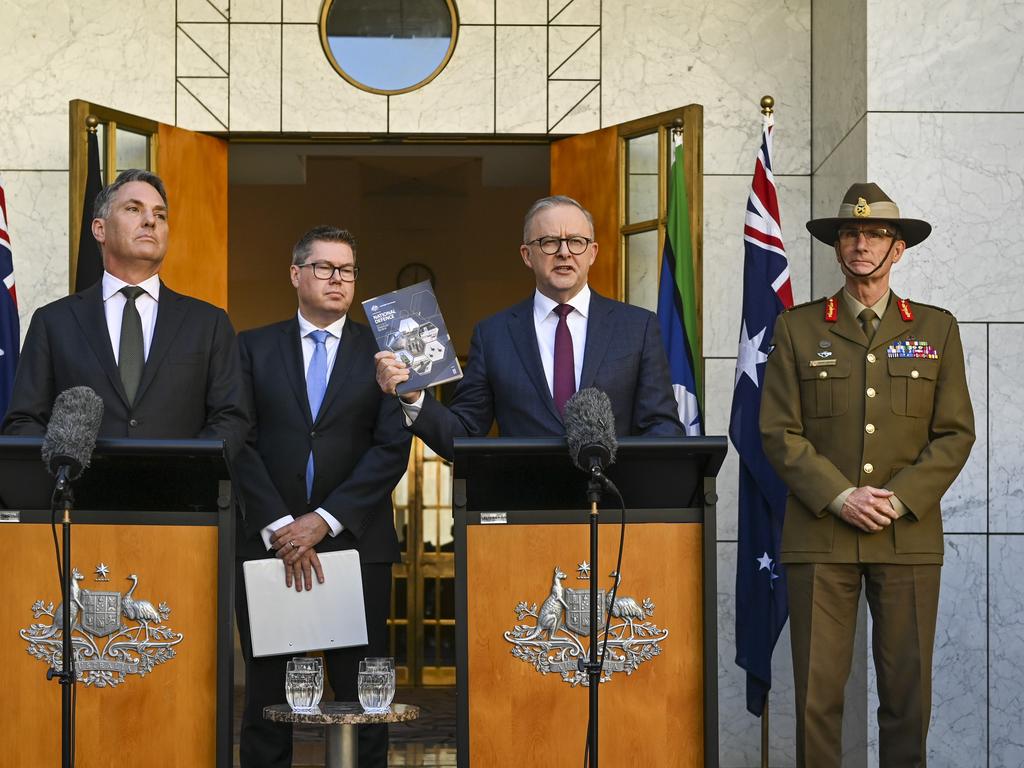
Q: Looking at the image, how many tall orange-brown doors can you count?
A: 2